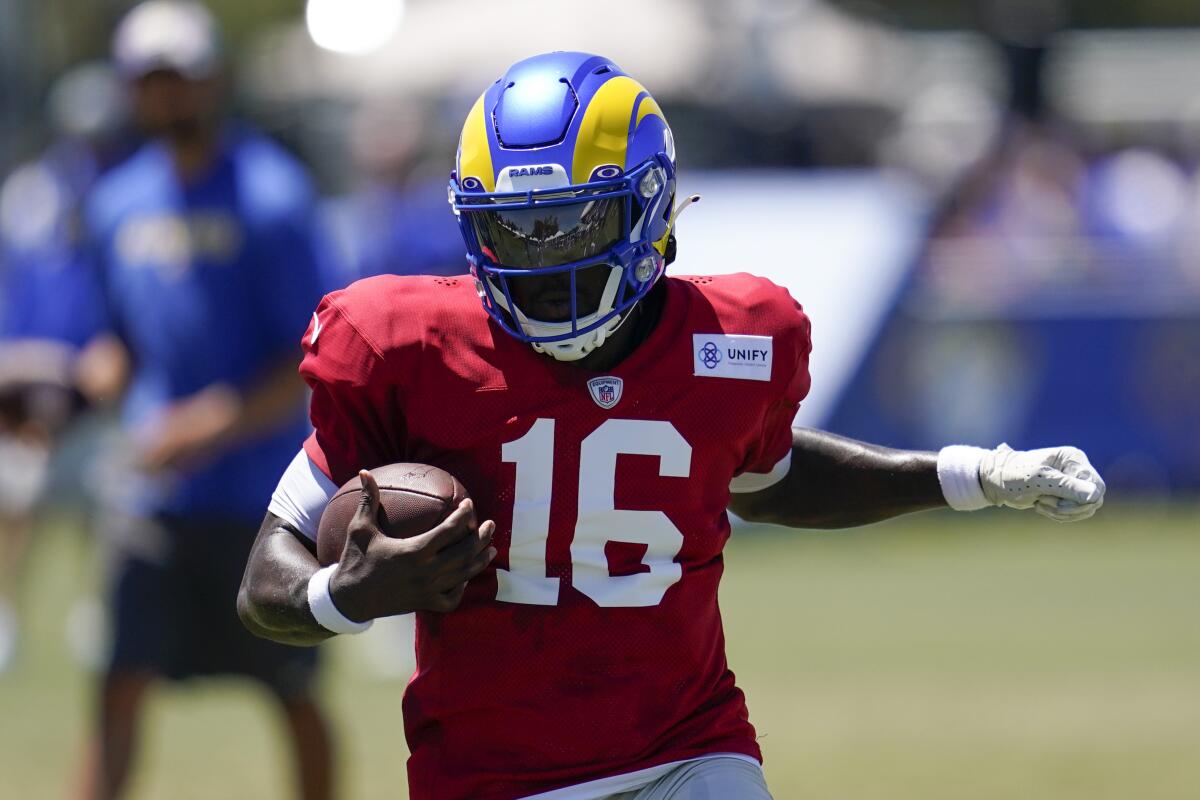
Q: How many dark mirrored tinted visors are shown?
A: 1